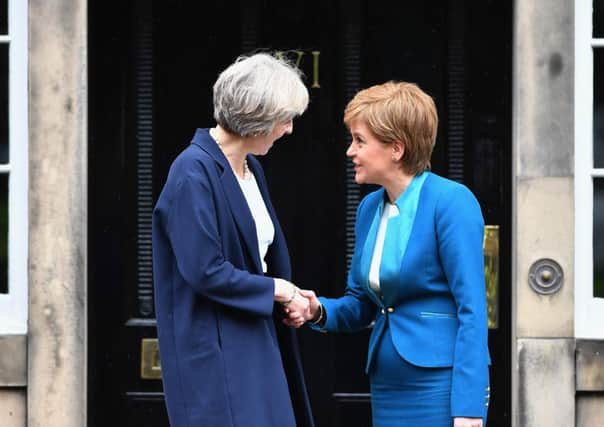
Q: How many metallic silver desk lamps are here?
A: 0